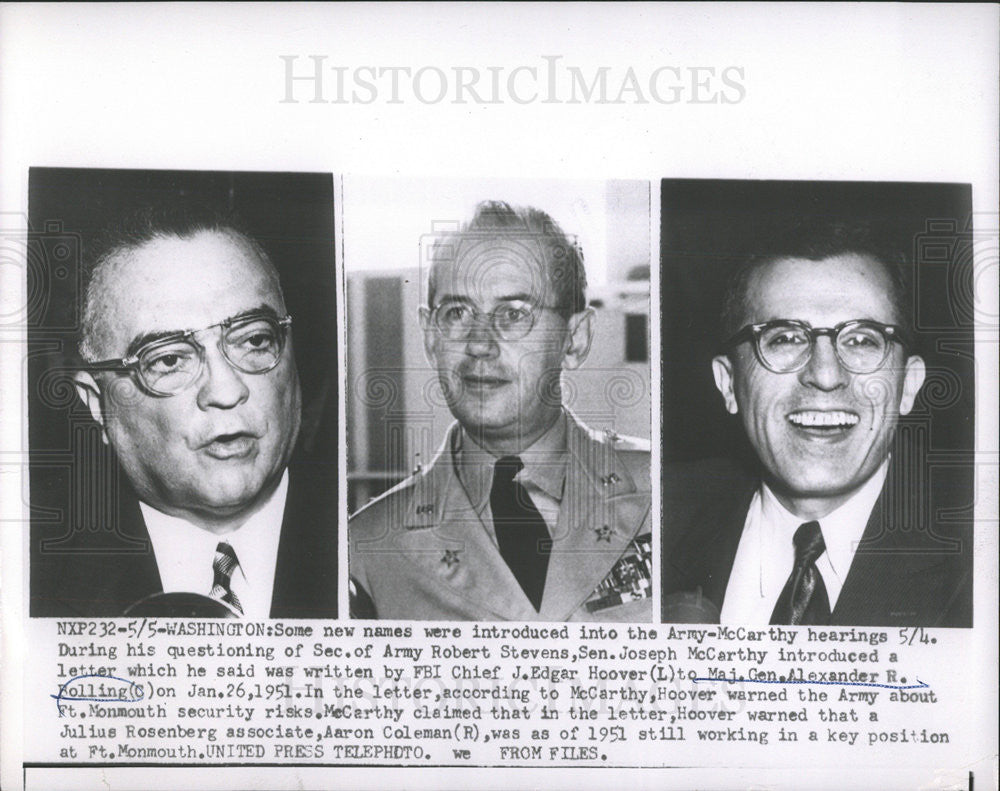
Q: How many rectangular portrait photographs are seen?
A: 3